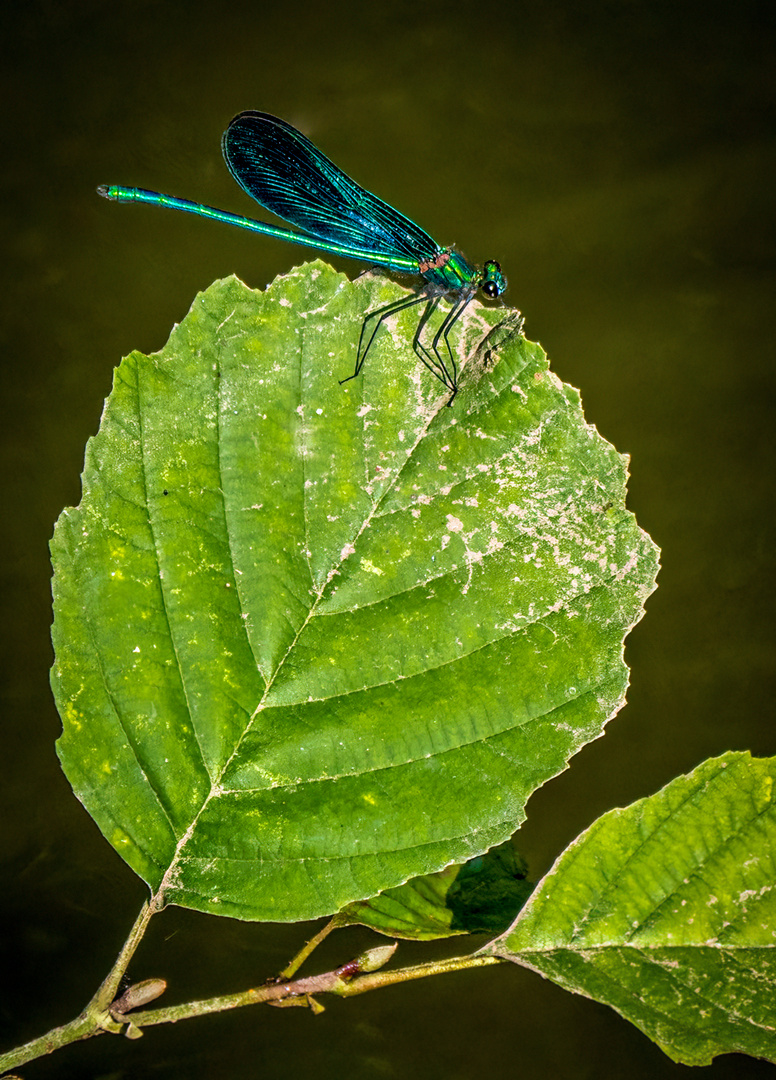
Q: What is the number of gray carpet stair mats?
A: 0